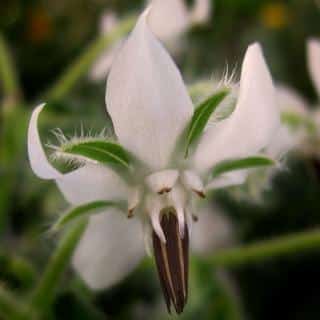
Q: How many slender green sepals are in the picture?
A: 4